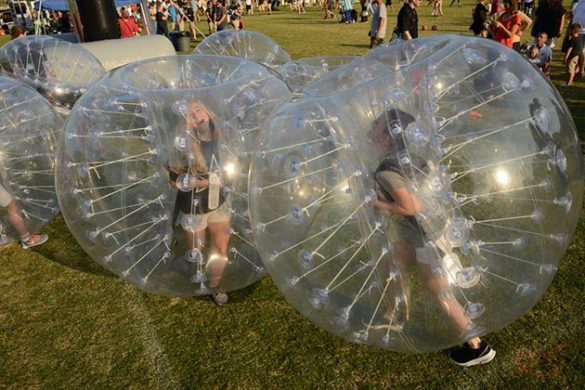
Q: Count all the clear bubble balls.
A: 6